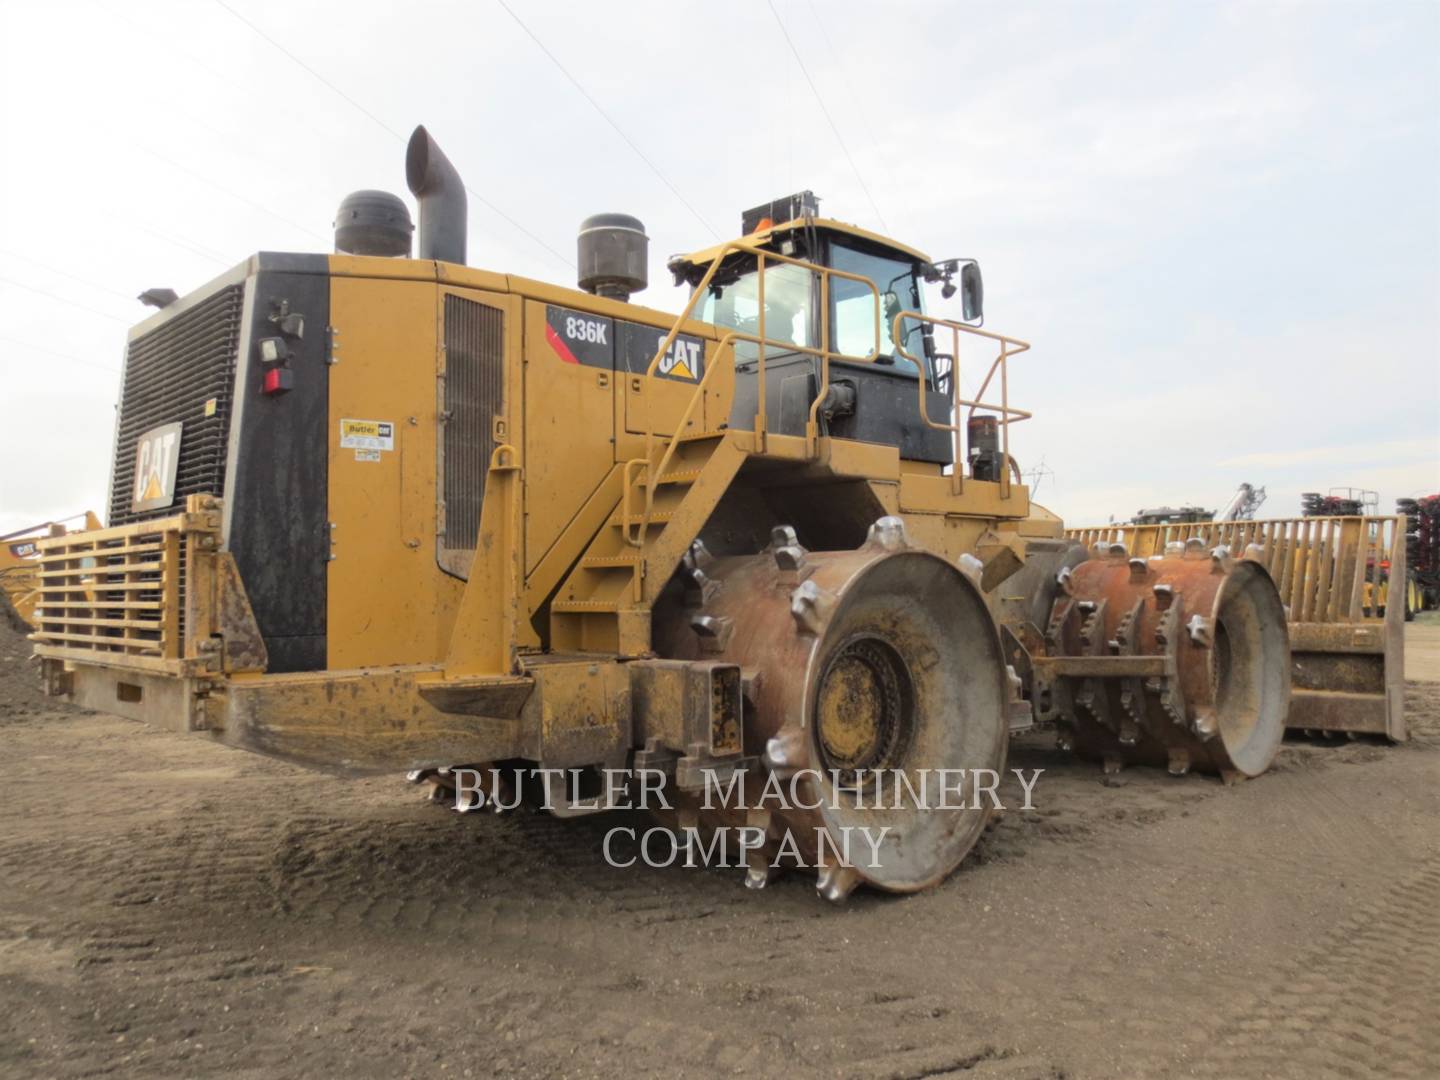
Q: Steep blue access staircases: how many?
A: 0